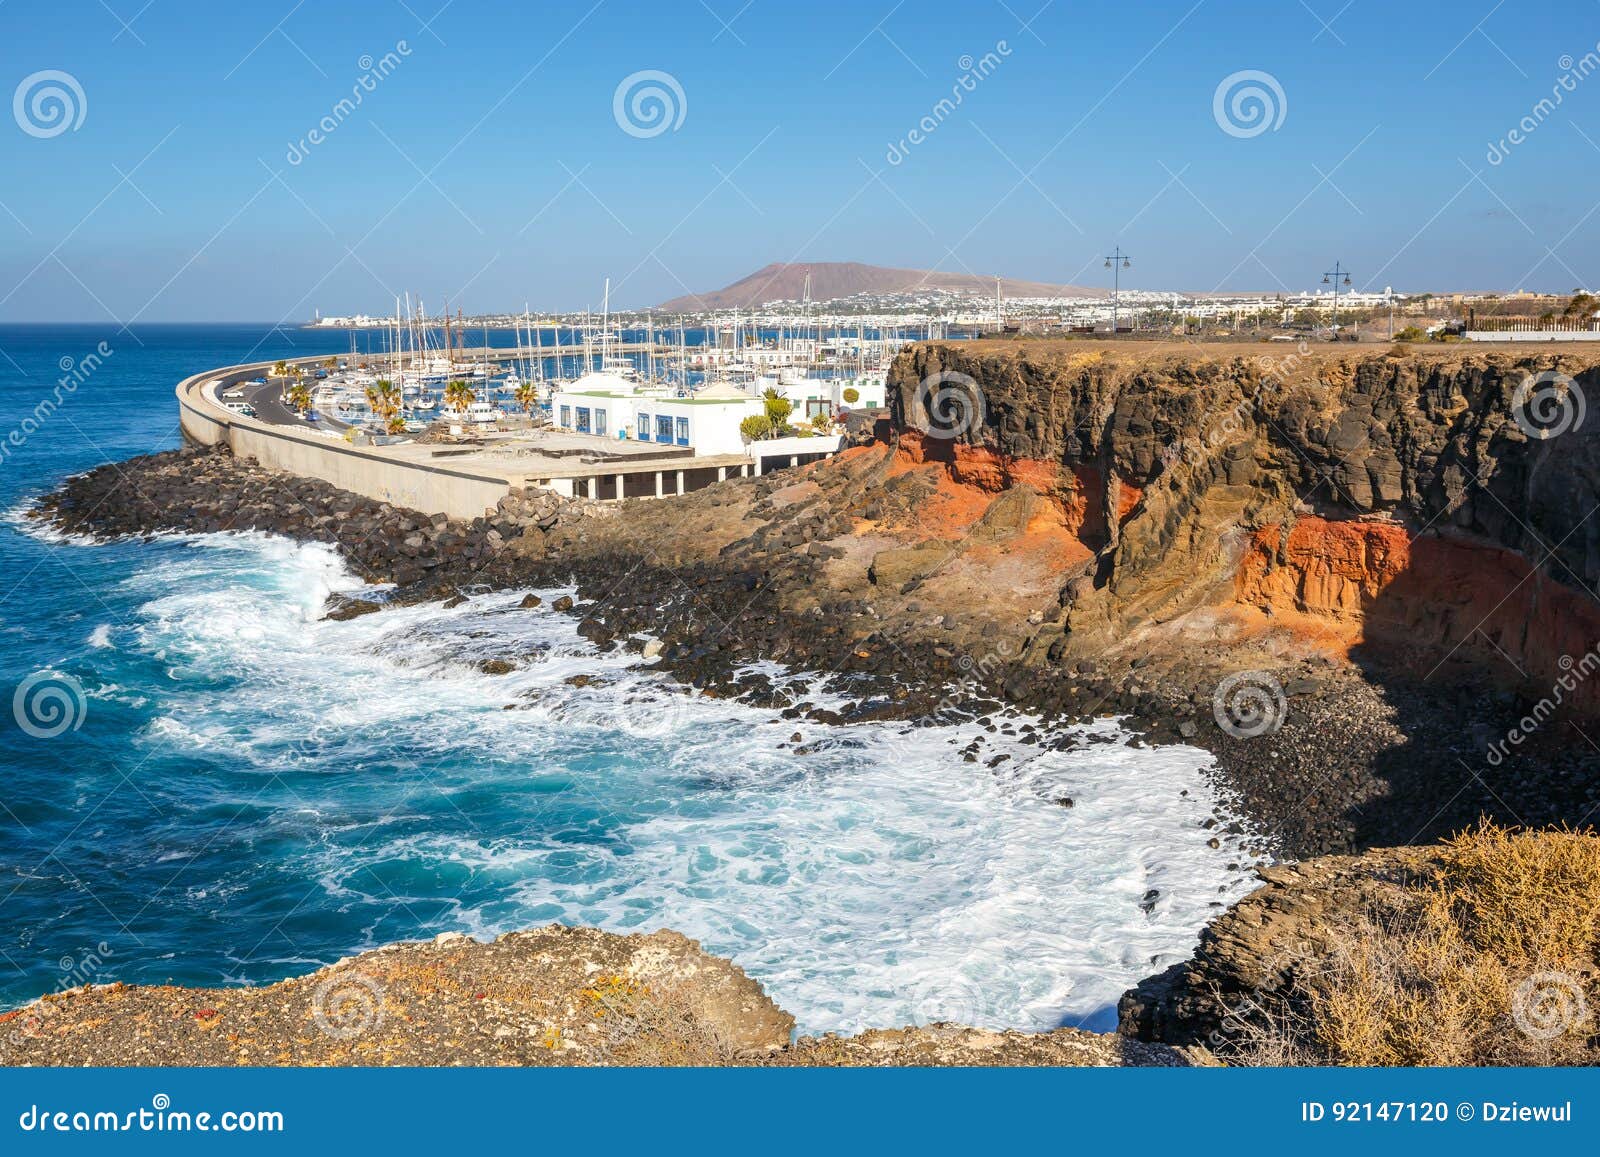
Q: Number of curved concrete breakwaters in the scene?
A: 1